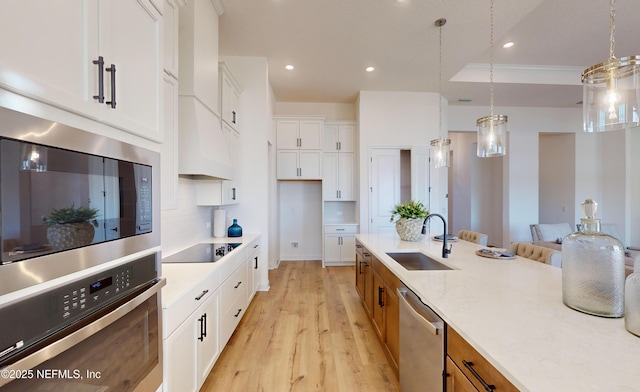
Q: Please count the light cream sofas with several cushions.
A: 1